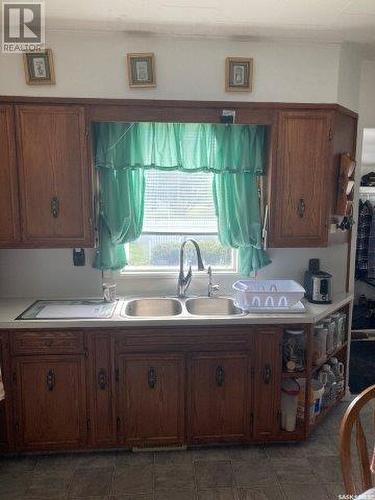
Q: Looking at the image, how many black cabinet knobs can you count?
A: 7